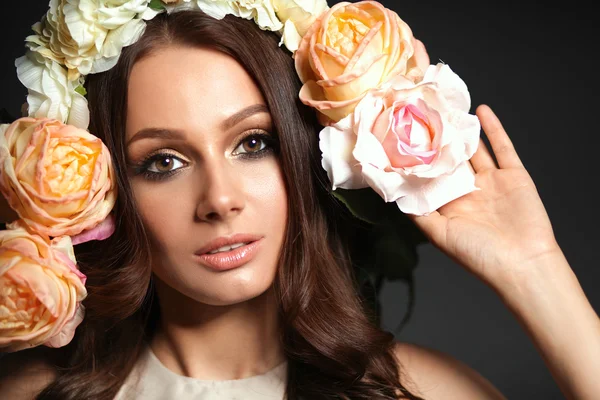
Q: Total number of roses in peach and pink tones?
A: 4